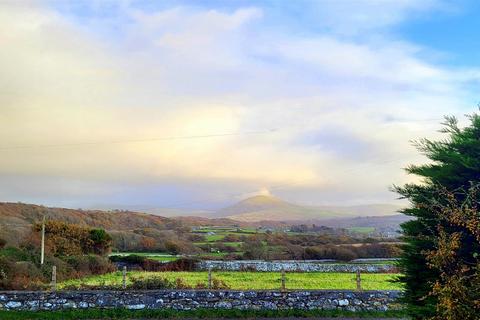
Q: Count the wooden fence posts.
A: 5